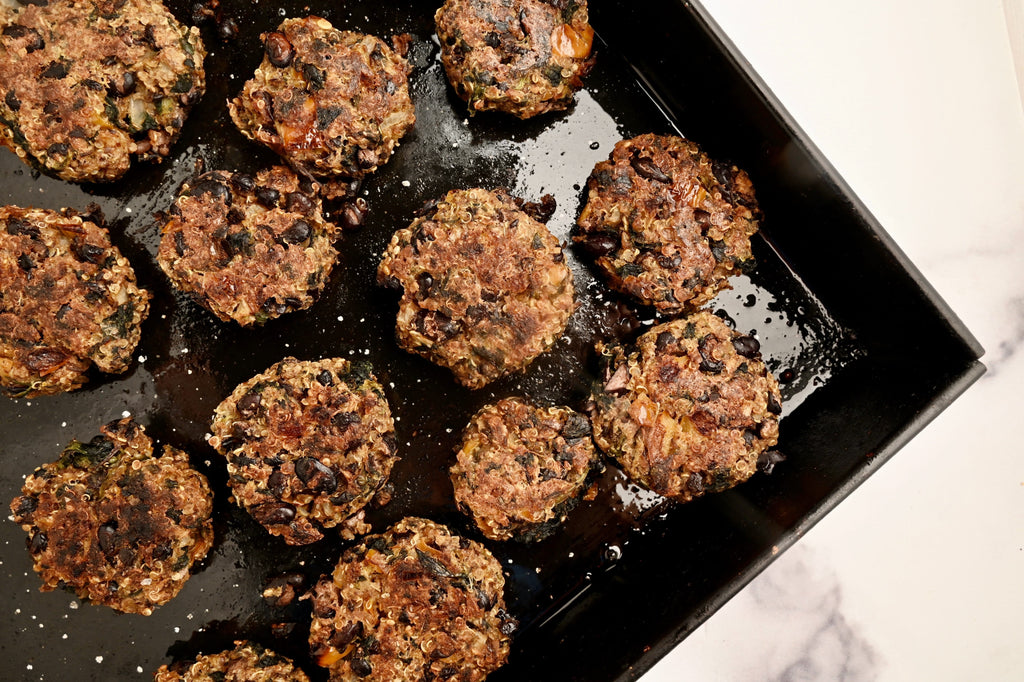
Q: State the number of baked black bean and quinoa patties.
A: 13